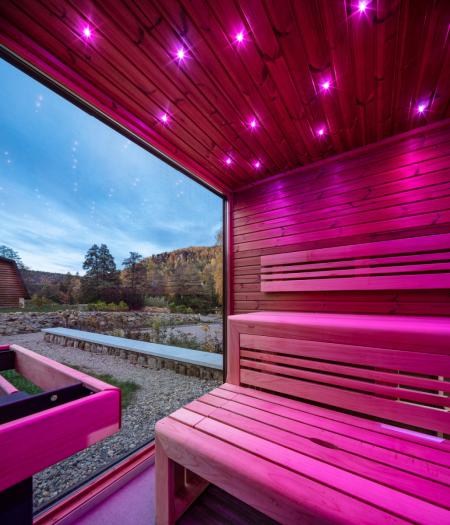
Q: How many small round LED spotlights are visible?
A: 11